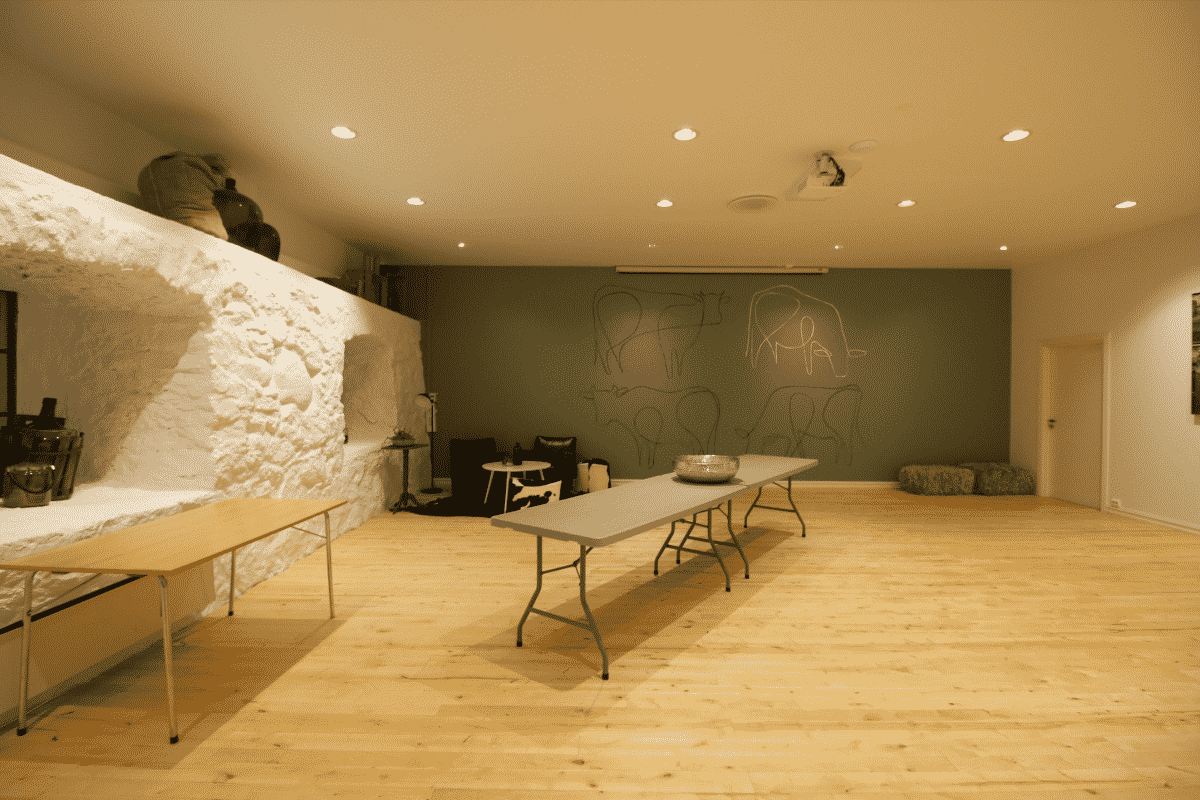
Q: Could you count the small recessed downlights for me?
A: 11